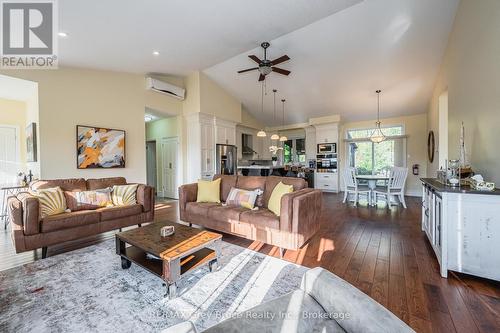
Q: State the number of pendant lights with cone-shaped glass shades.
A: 3